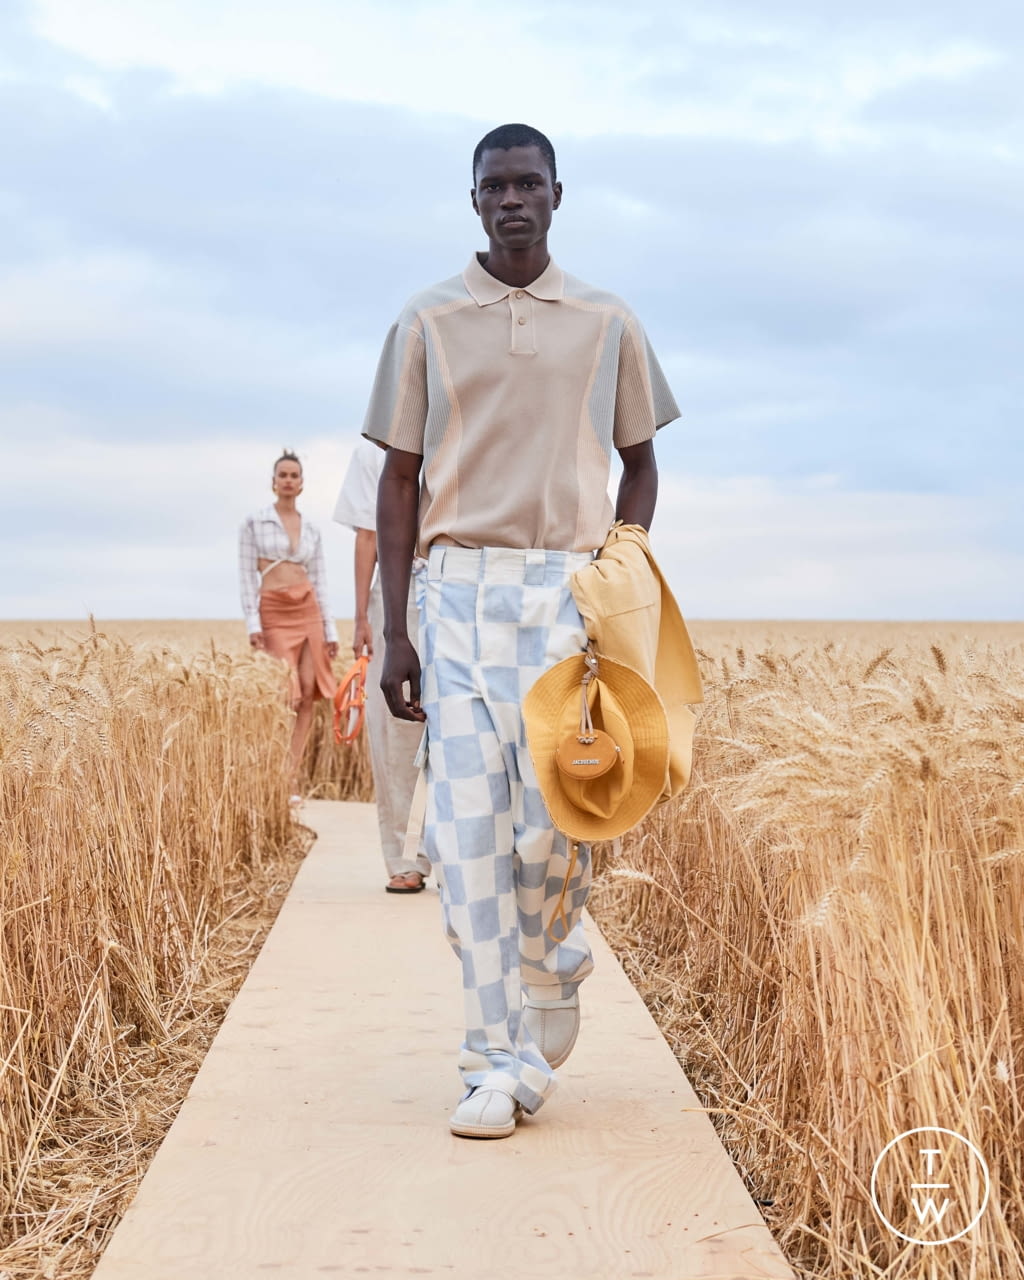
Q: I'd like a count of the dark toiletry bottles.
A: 0